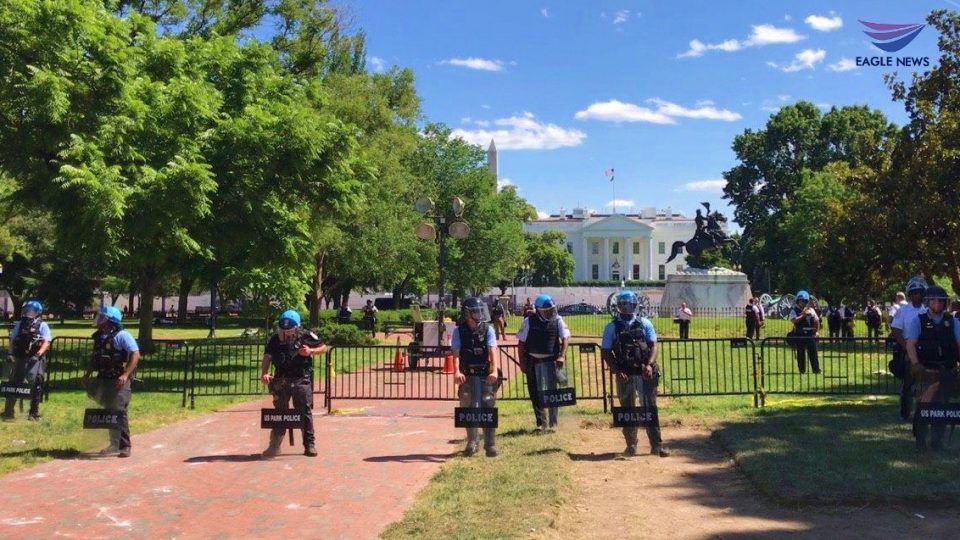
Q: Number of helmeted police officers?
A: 9